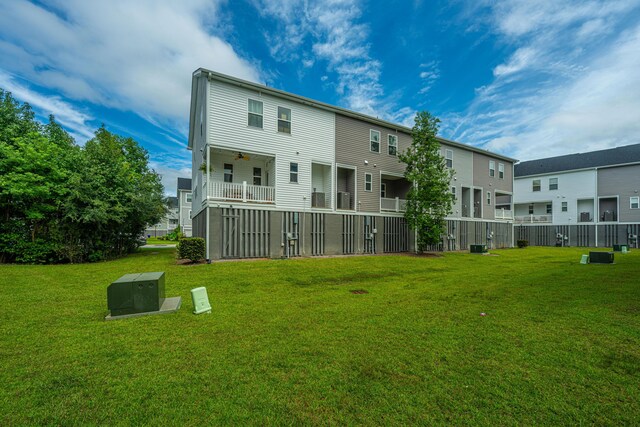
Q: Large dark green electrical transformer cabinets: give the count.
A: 4